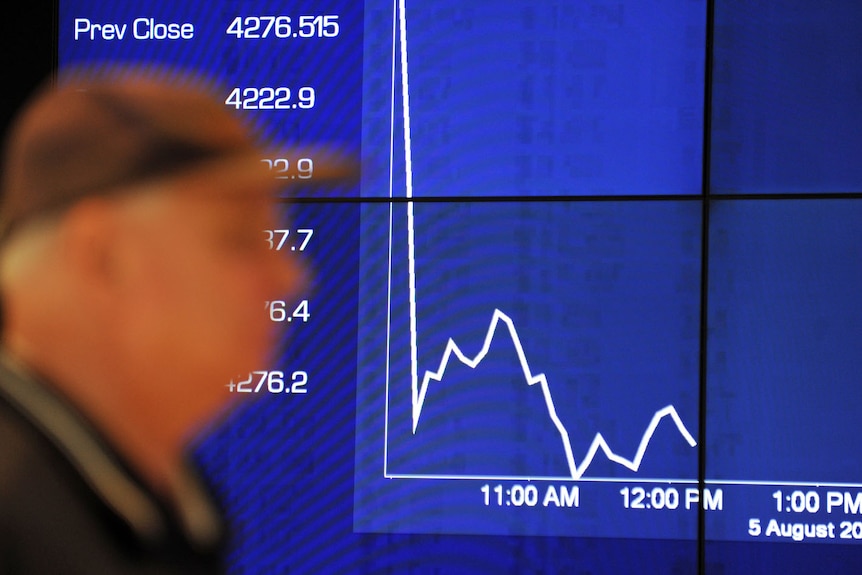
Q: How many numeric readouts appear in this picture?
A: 6